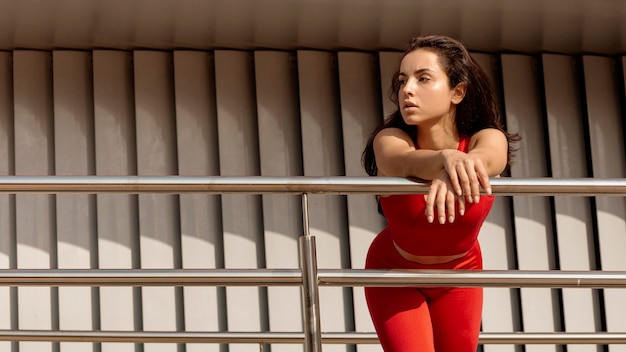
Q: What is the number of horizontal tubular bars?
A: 3